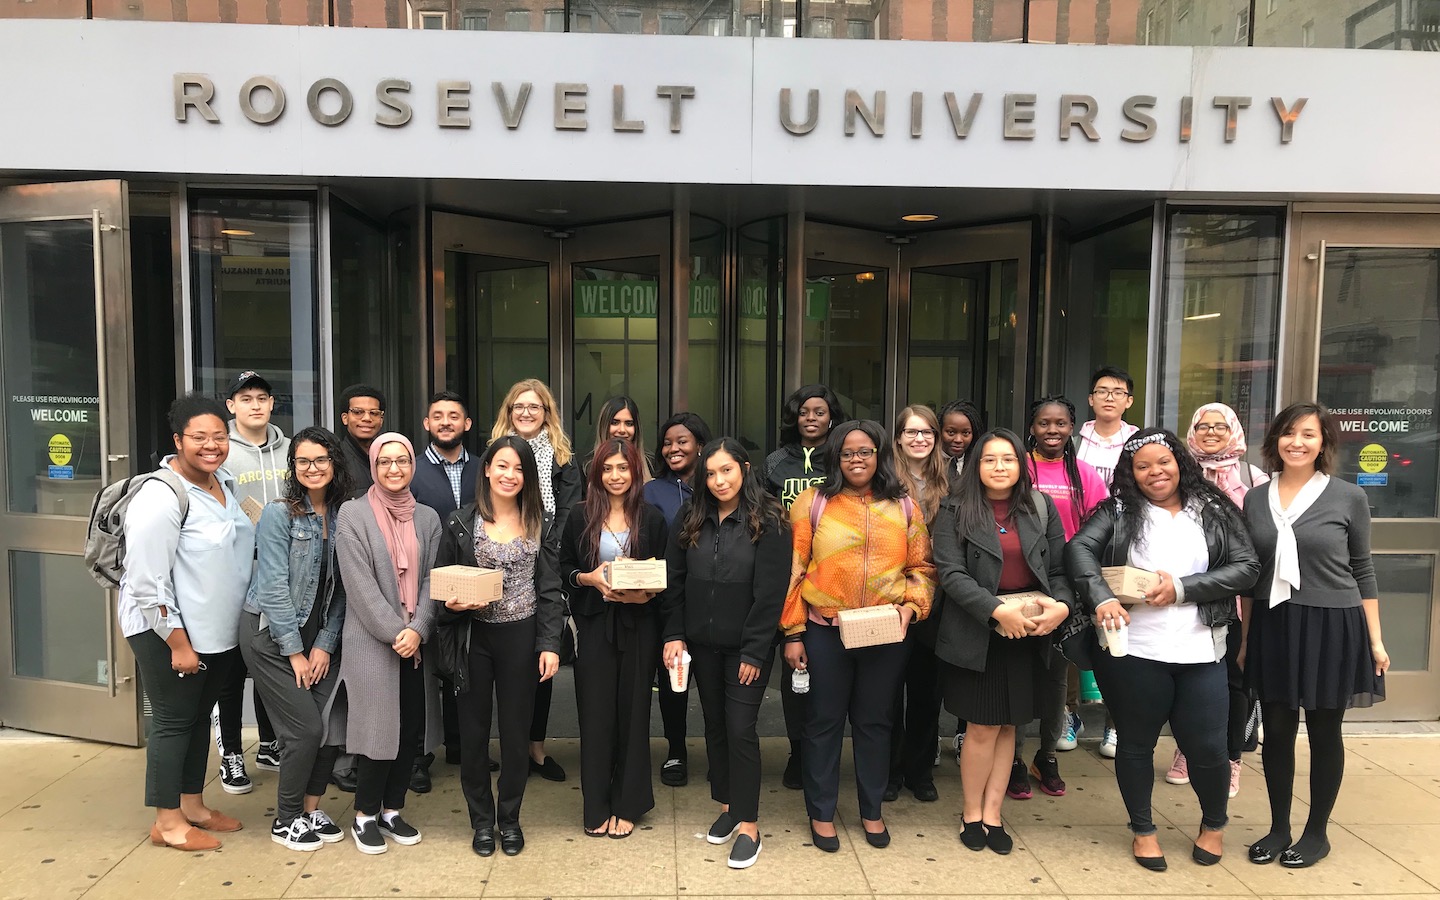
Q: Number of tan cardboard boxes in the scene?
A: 6